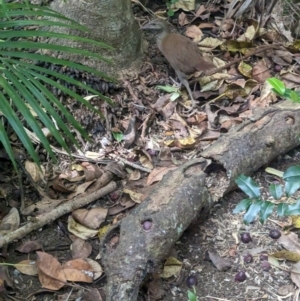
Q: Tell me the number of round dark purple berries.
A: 8